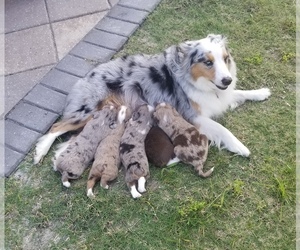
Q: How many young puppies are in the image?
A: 5